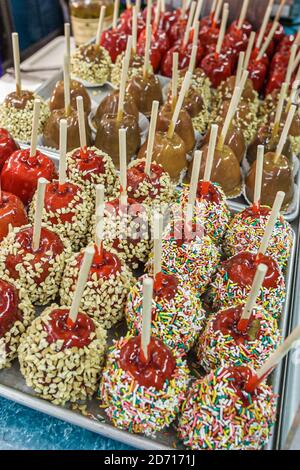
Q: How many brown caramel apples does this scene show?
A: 11